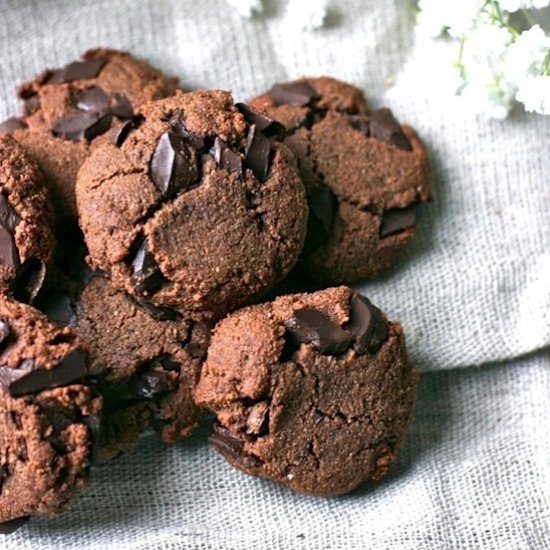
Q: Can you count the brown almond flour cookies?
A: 7